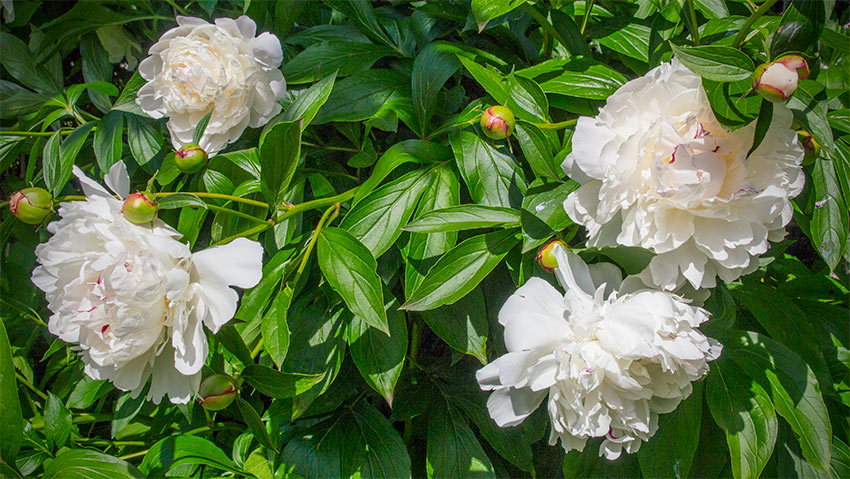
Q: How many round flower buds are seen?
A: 8